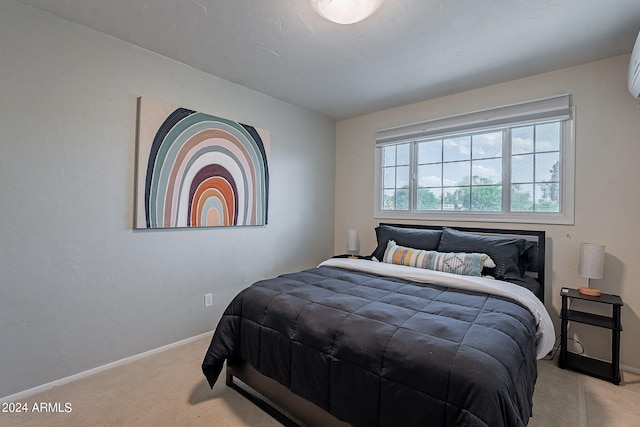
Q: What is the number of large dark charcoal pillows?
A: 2